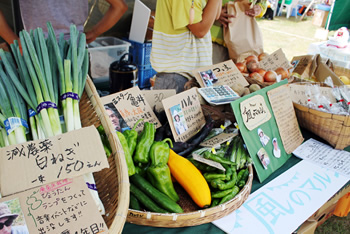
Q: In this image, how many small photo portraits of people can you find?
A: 7